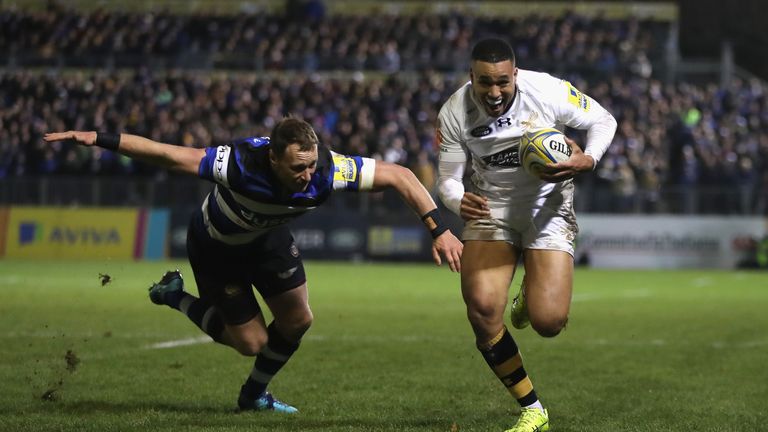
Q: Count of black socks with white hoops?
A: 2